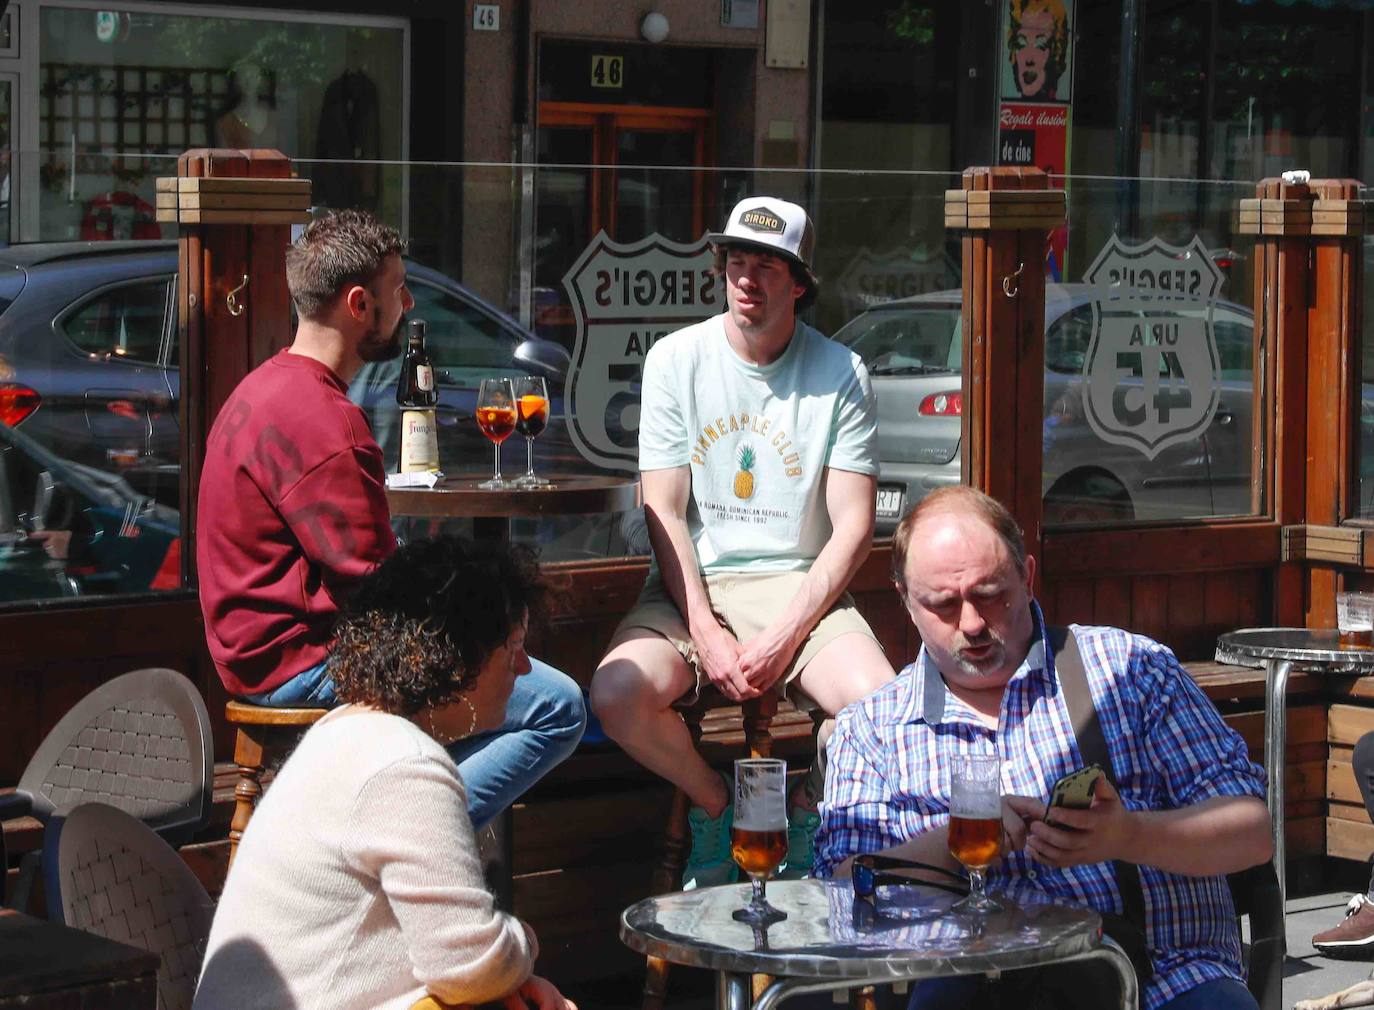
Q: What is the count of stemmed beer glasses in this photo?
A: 2